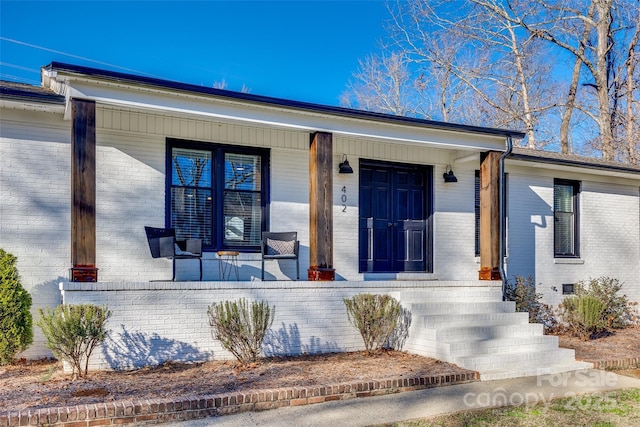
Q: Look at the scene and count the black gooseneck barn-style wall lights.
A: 2